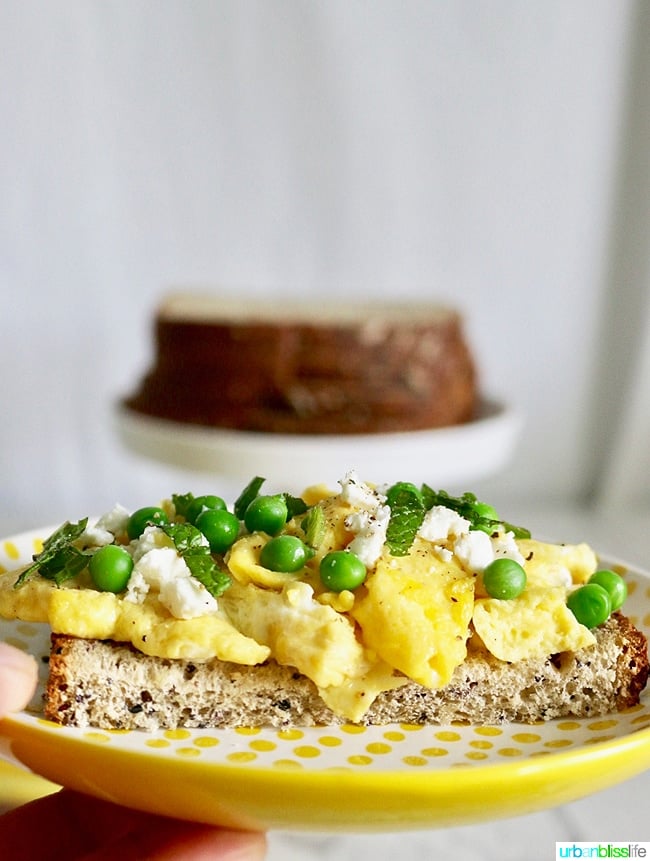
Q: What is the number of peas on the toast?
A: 12